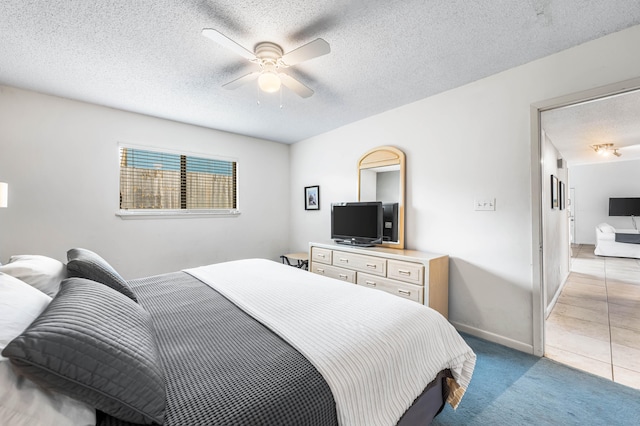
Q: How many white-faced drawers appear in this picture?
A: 5